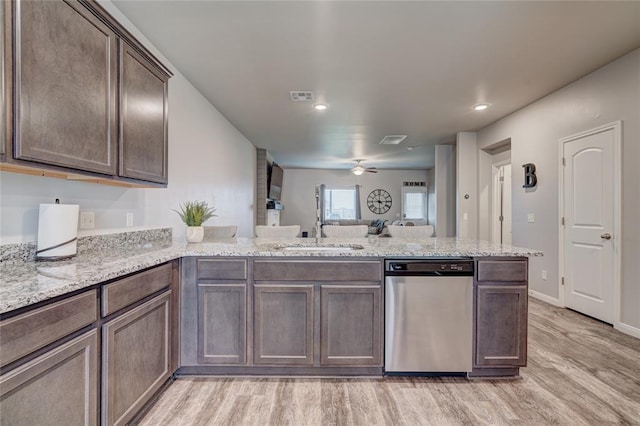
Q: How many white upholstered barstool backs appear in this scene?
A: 4